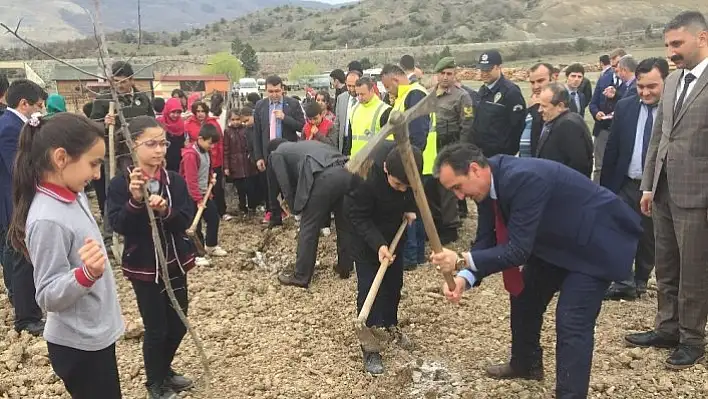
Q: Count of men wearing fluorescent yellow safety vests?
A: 2